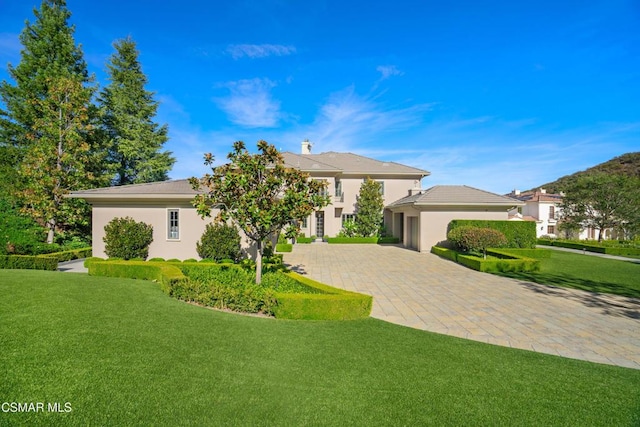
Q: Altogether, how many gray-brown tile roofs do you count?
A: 3